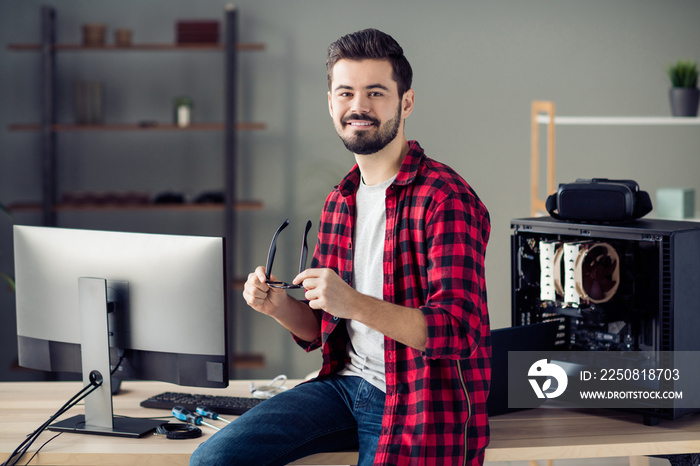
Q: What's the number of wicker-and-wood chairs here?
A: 0